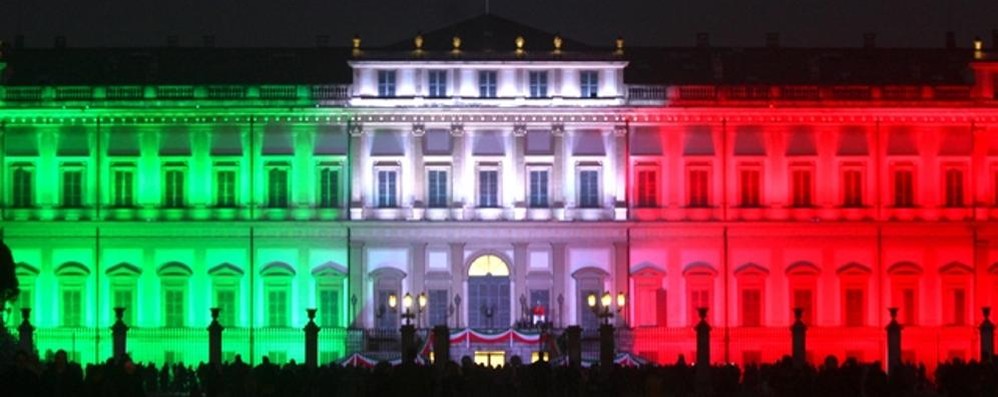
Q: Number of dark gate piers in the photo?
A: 12